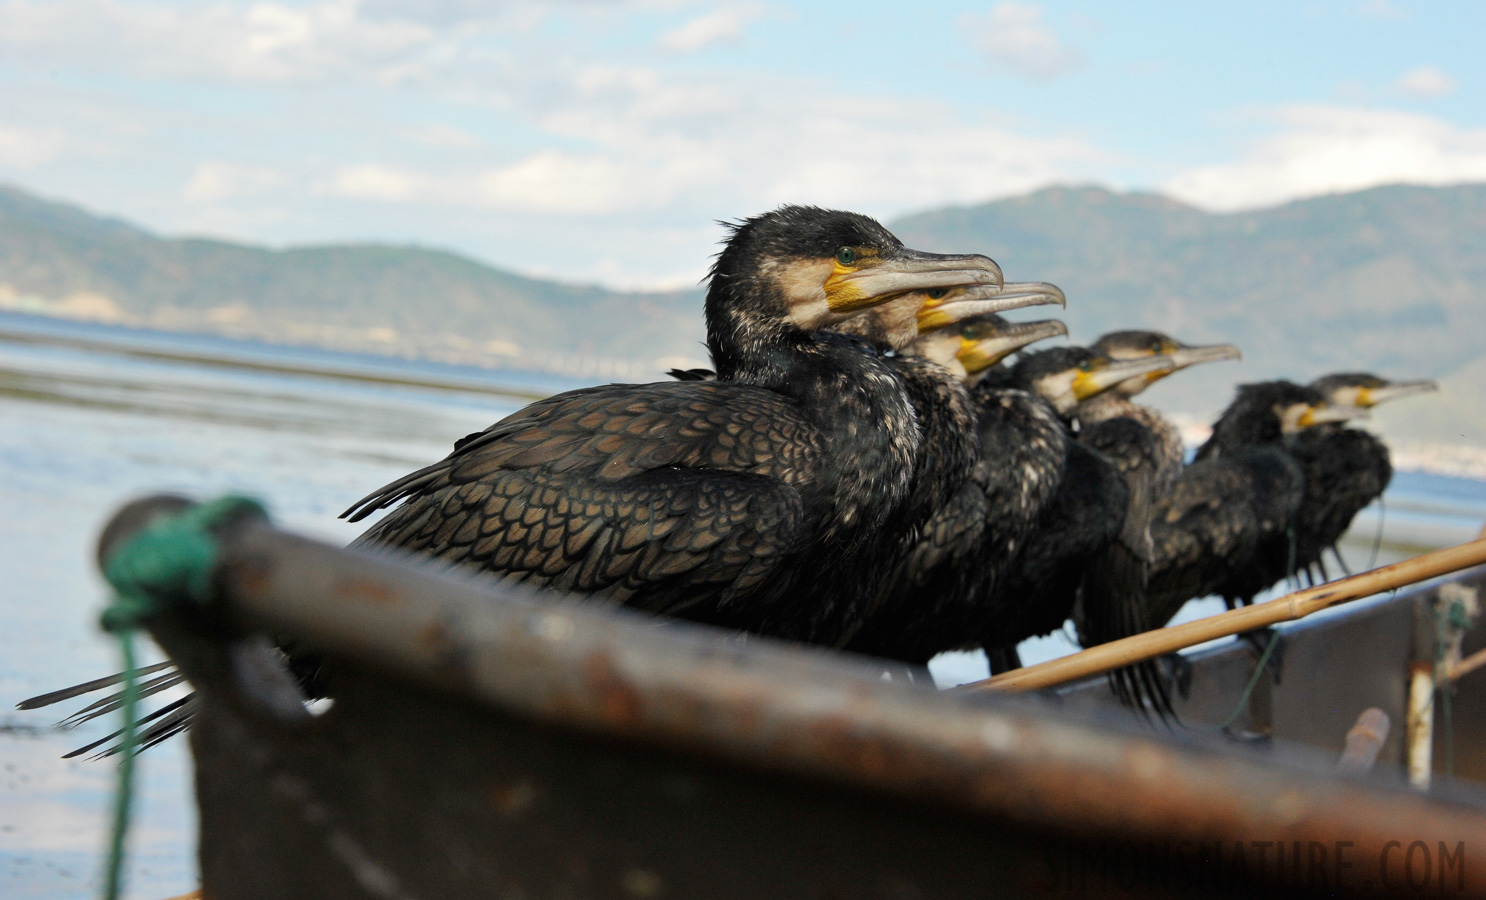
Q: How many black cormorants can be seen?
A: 7